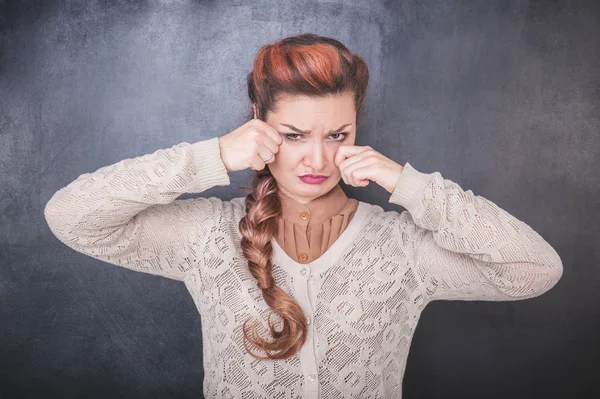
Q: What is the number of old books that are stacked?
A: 0